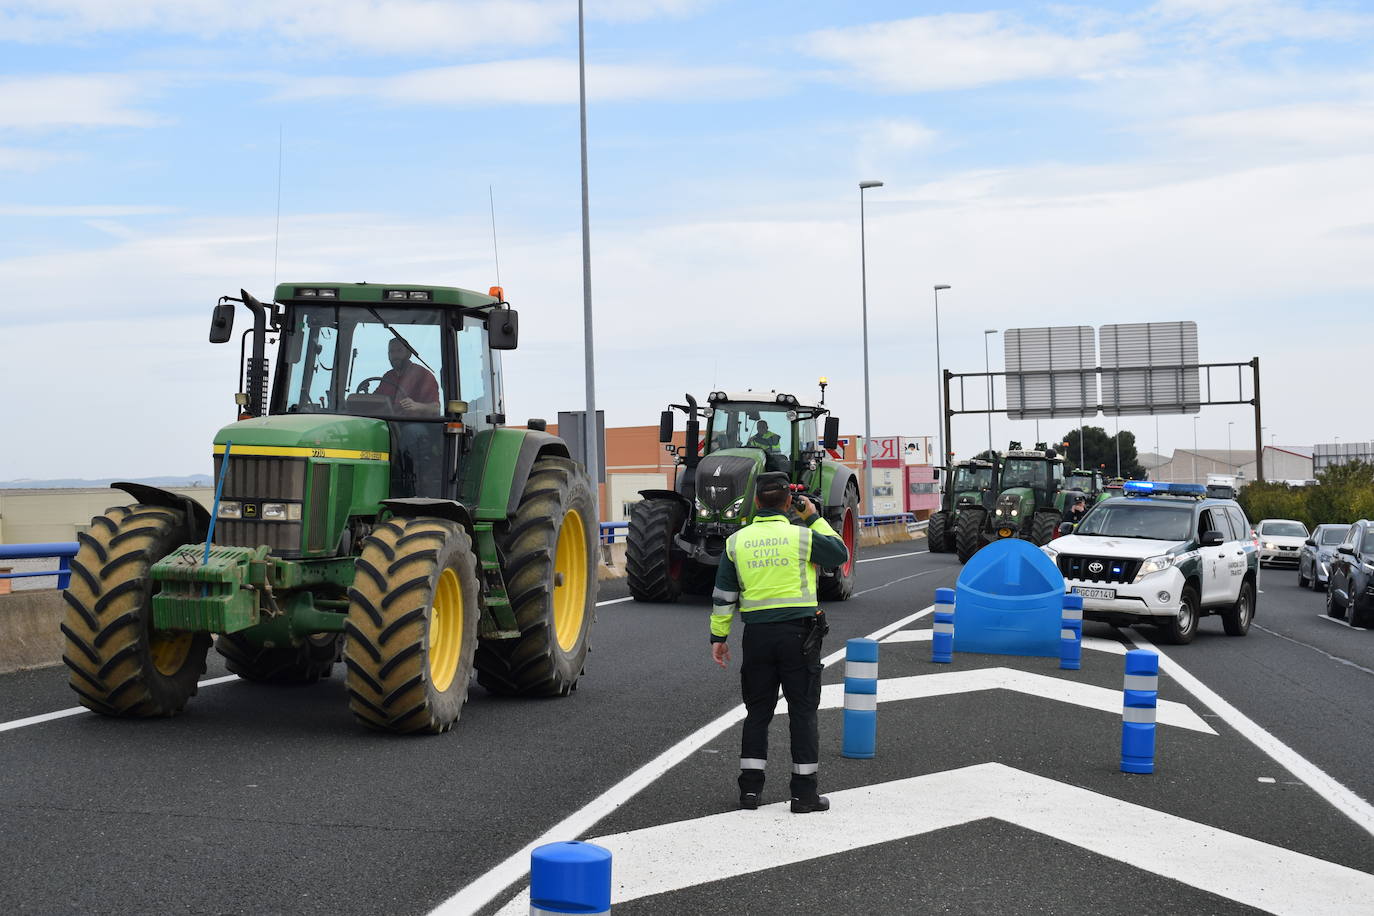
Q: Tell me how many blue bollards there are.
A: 5